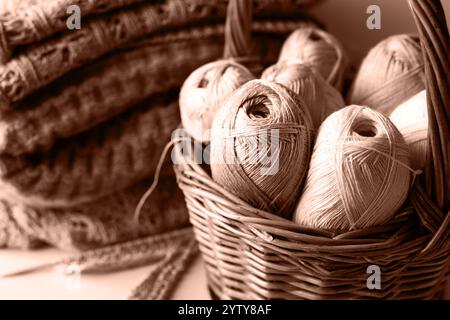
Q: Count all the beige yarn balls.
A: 7